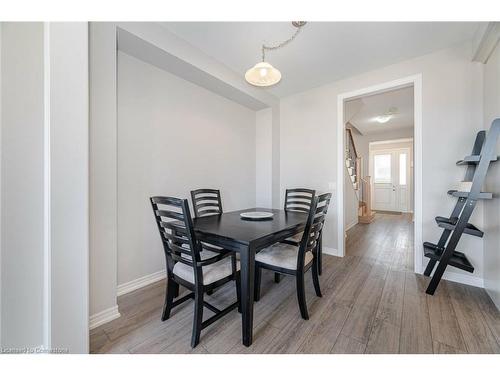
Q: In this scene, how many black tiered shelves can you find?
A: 4